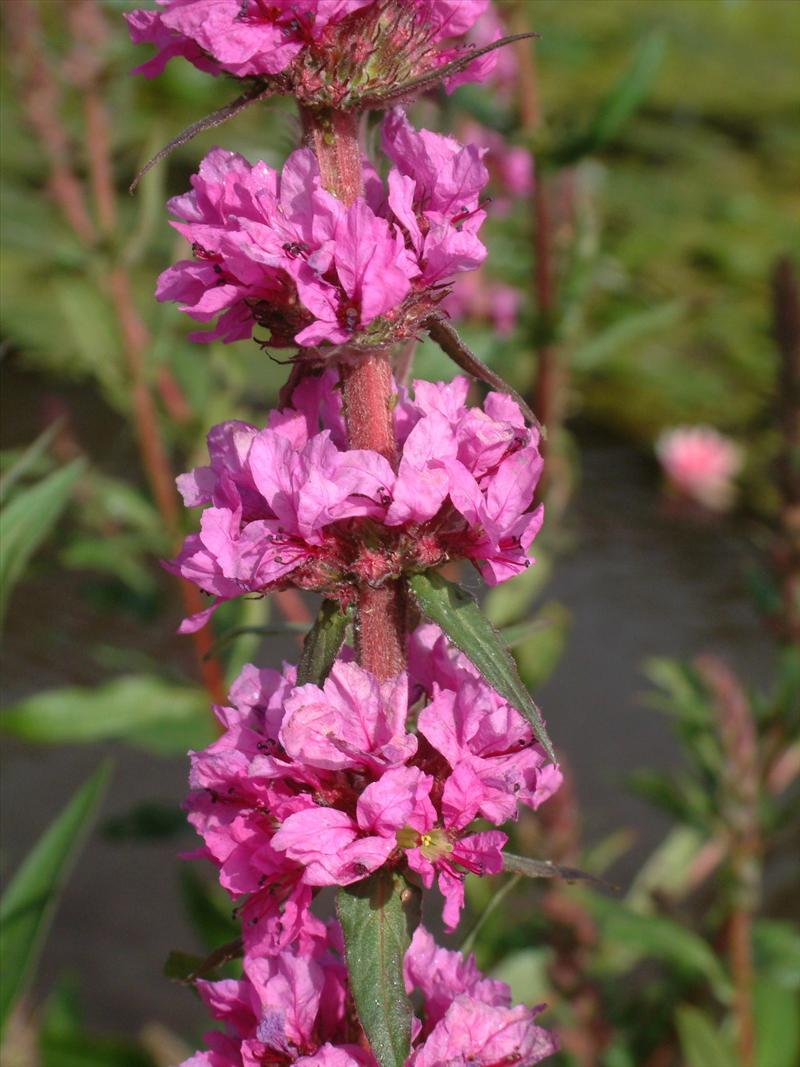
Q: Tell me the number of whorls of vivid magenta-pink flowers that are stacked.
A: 5